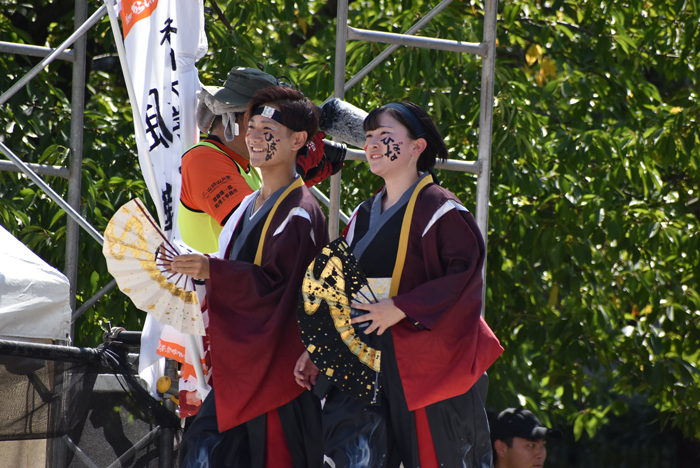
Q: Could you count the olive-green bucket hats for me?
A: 1